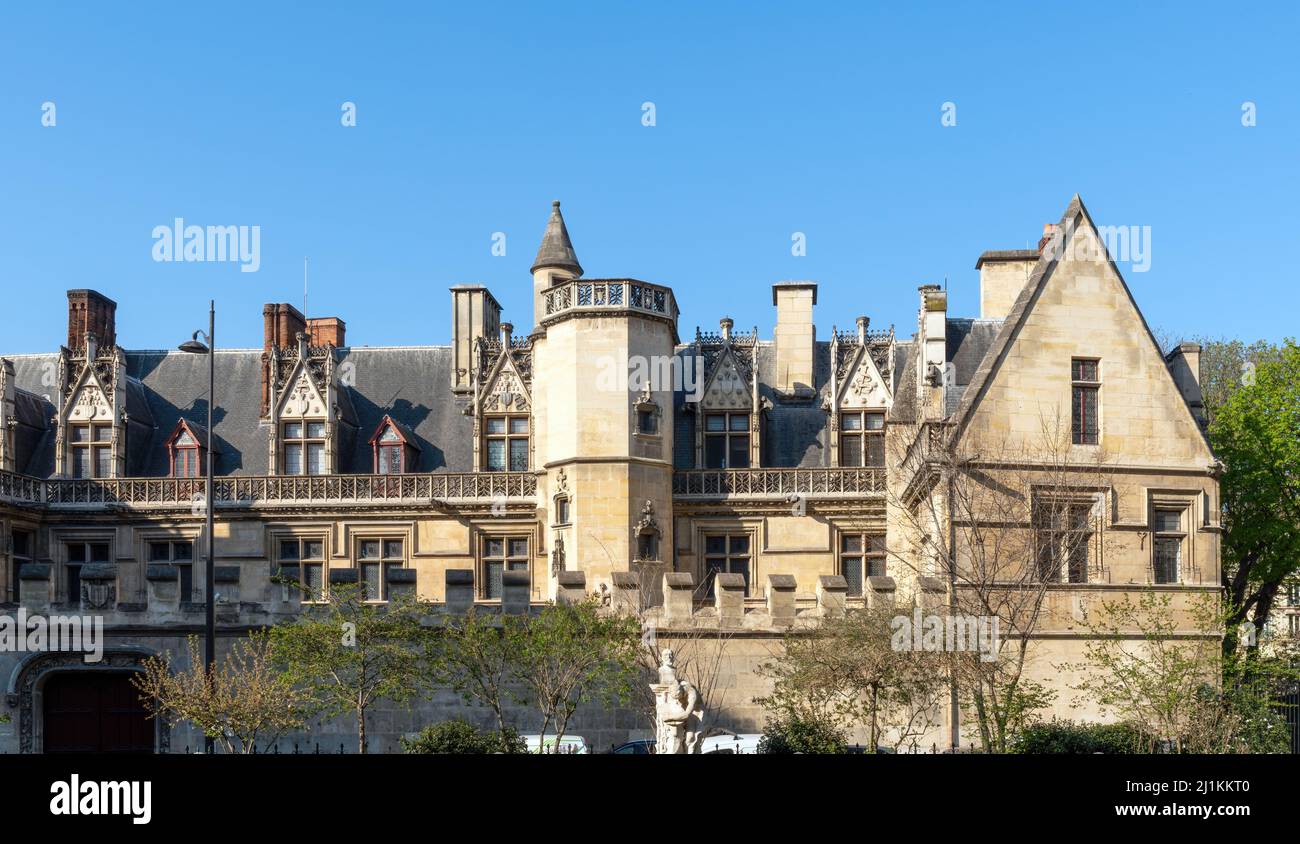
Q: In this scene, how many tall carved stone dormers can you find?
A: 5